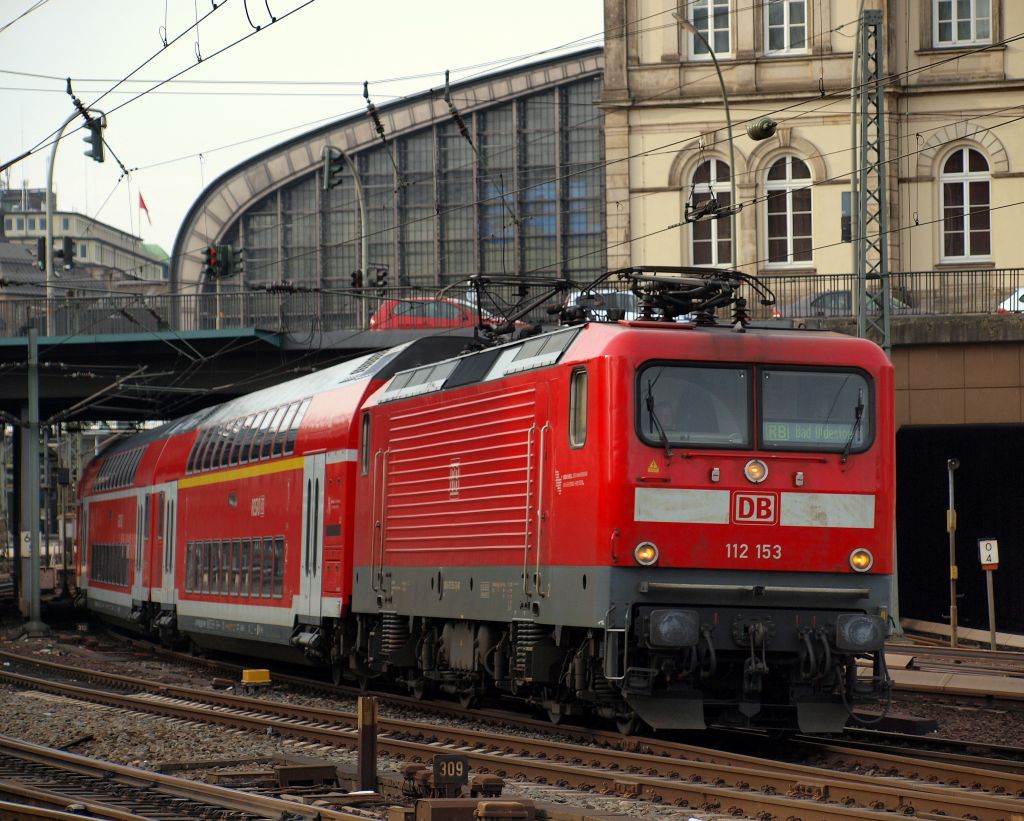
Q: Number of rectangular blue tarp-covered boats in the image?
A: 0